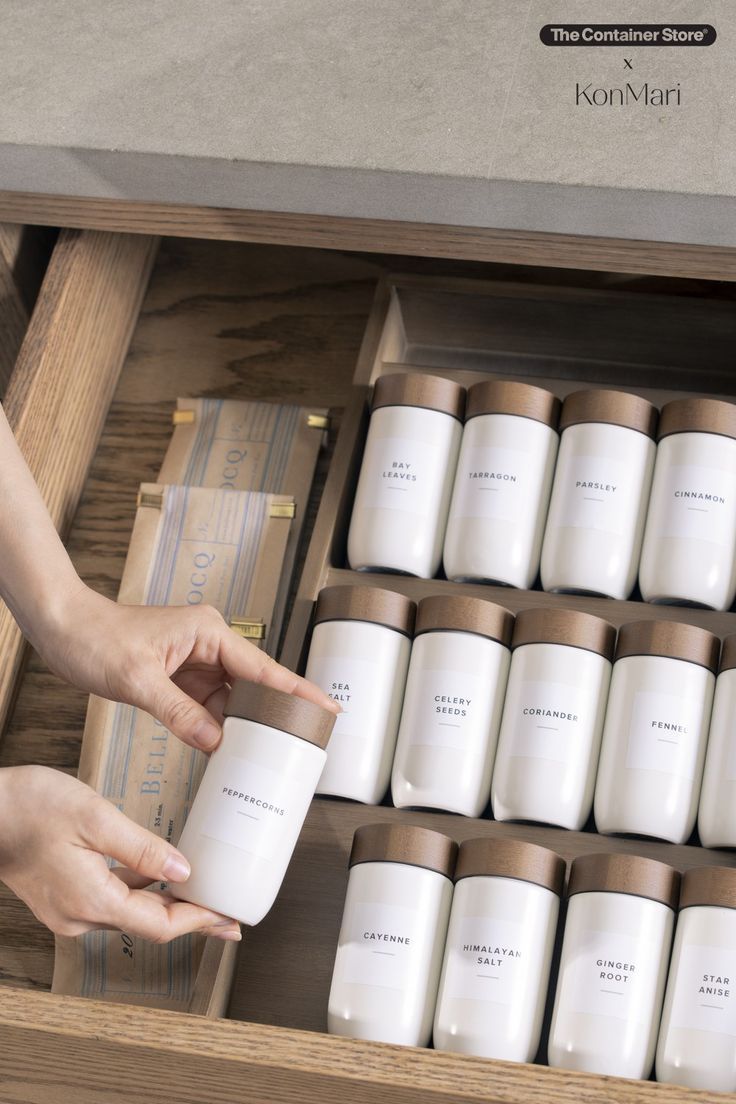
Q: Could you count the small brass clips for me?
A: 5